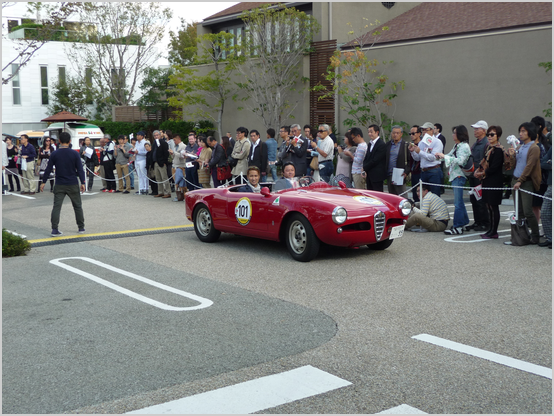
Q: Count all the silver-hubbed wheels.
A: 2